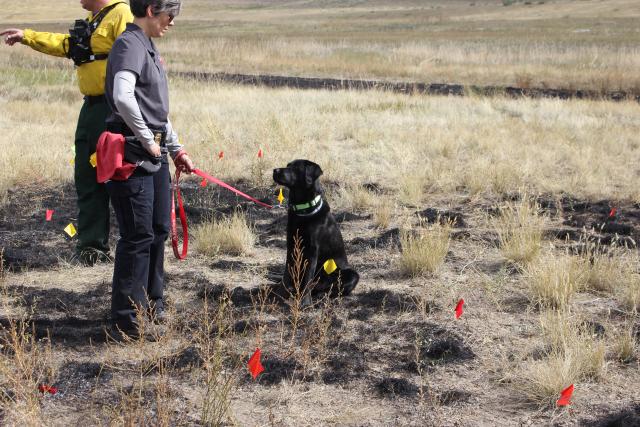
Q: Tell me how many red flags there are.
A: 9